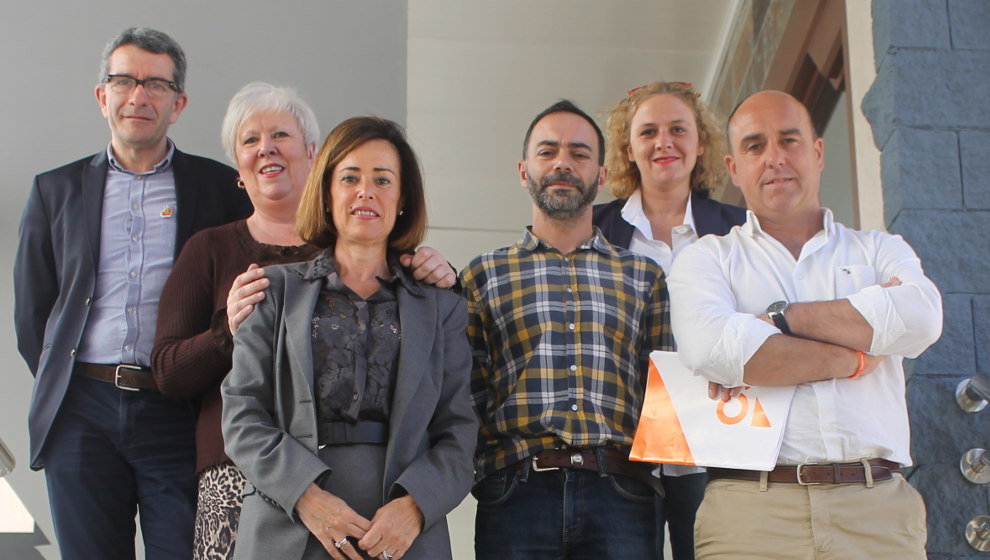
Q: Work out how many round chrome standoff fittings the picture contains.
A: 3